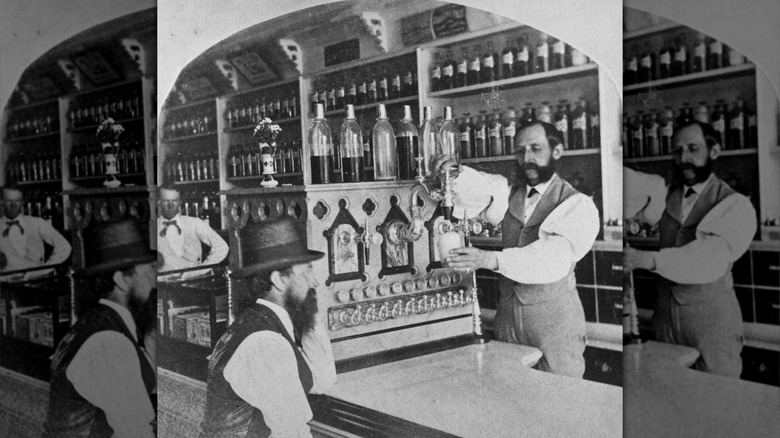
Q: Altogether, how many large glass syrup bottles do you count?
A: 6